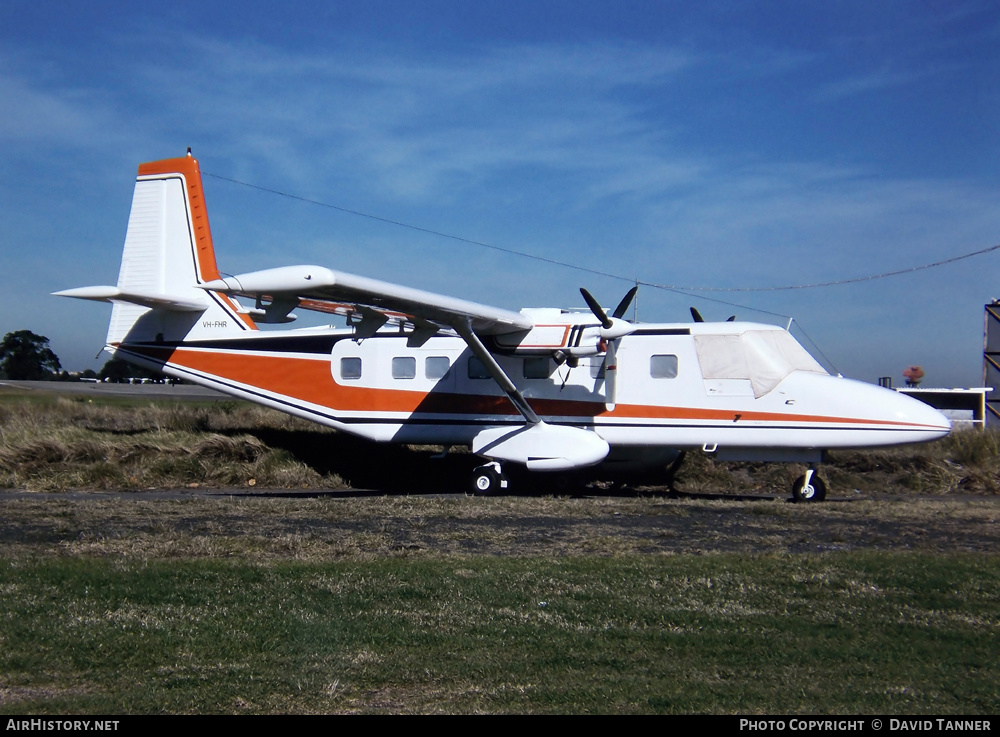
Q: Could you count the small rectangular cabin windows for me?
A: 7